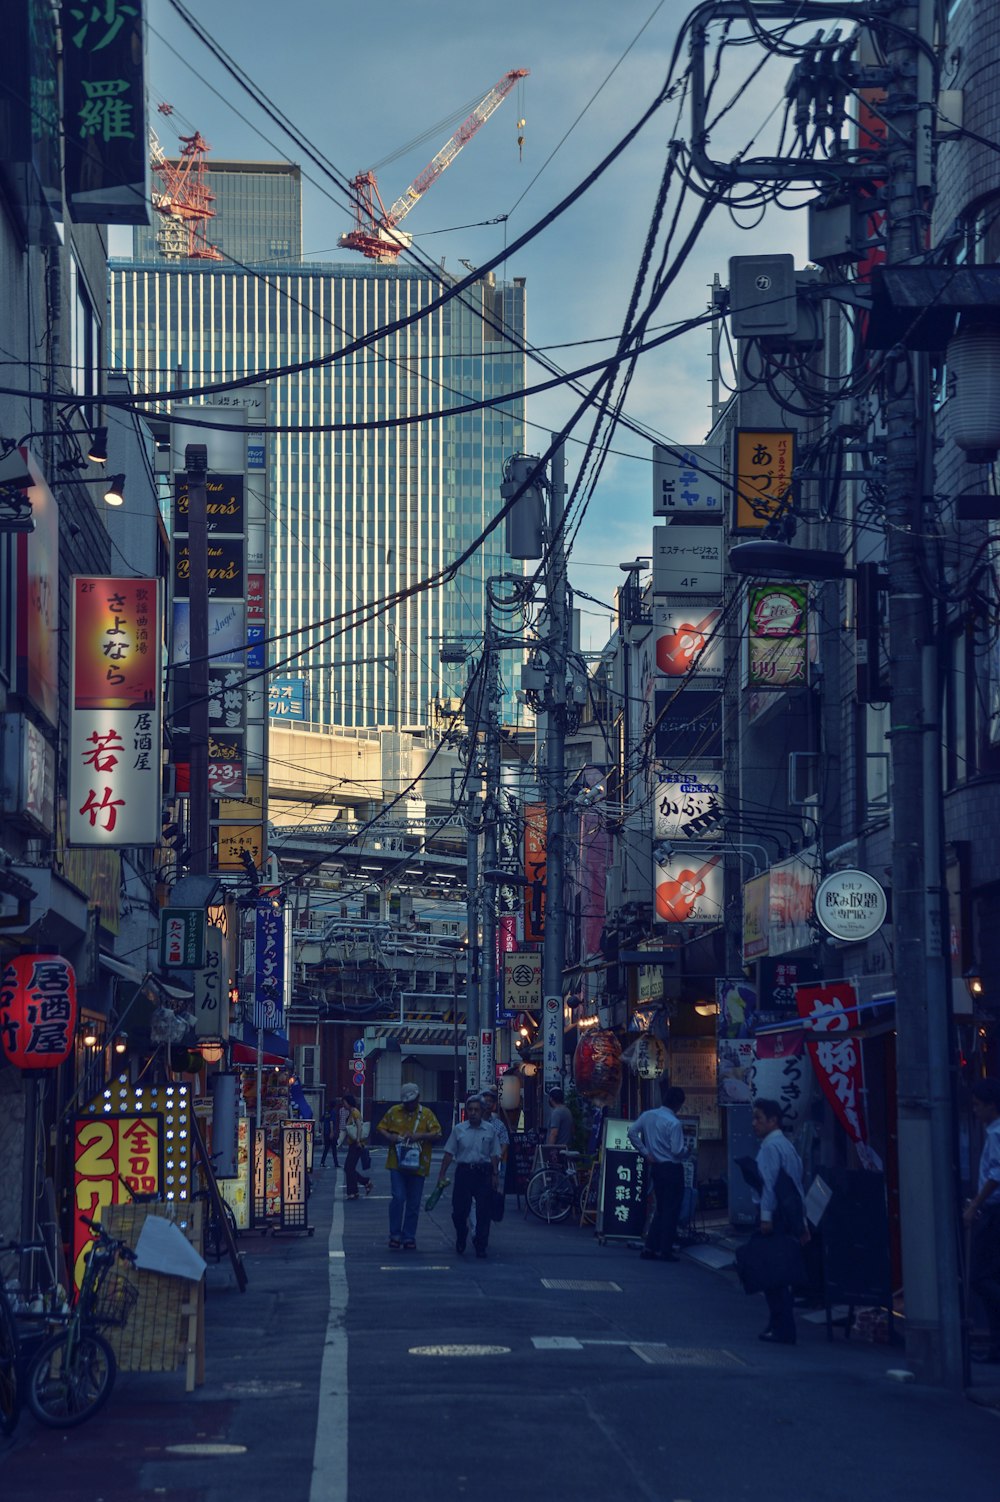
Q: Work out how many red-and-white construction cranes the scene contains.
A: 2